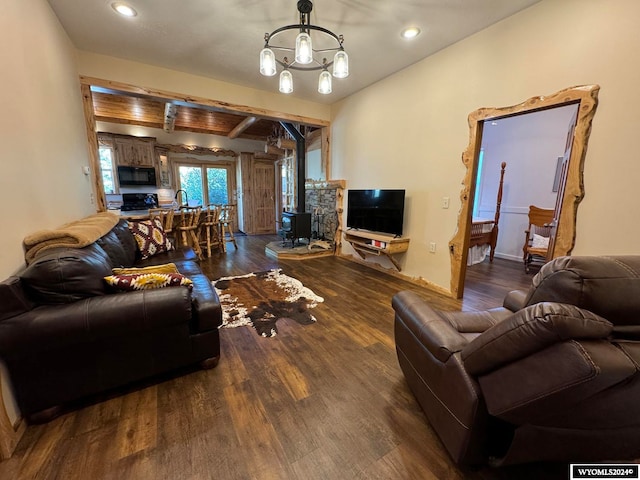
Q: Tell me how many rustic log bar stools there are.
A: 4